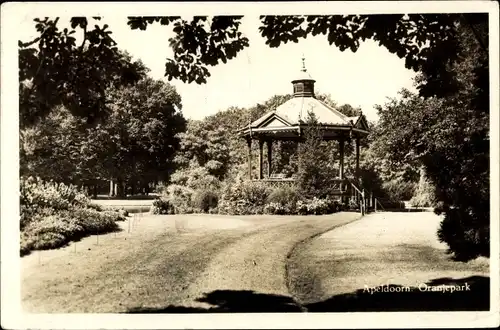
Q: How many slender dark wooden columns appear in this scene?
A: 5